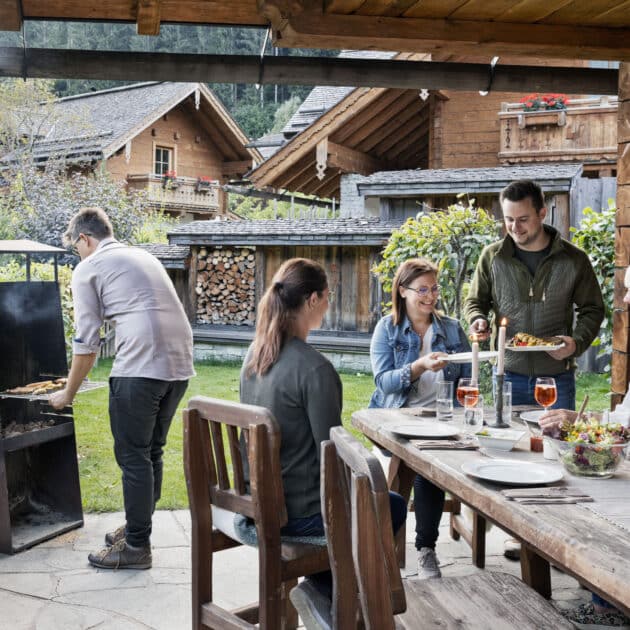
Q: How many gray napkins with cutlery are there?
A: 2